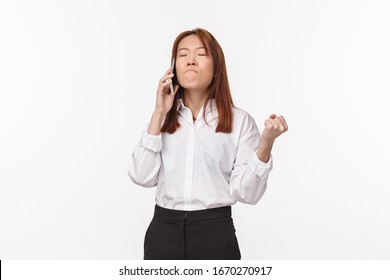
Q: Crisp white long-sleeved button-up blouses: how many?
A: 1